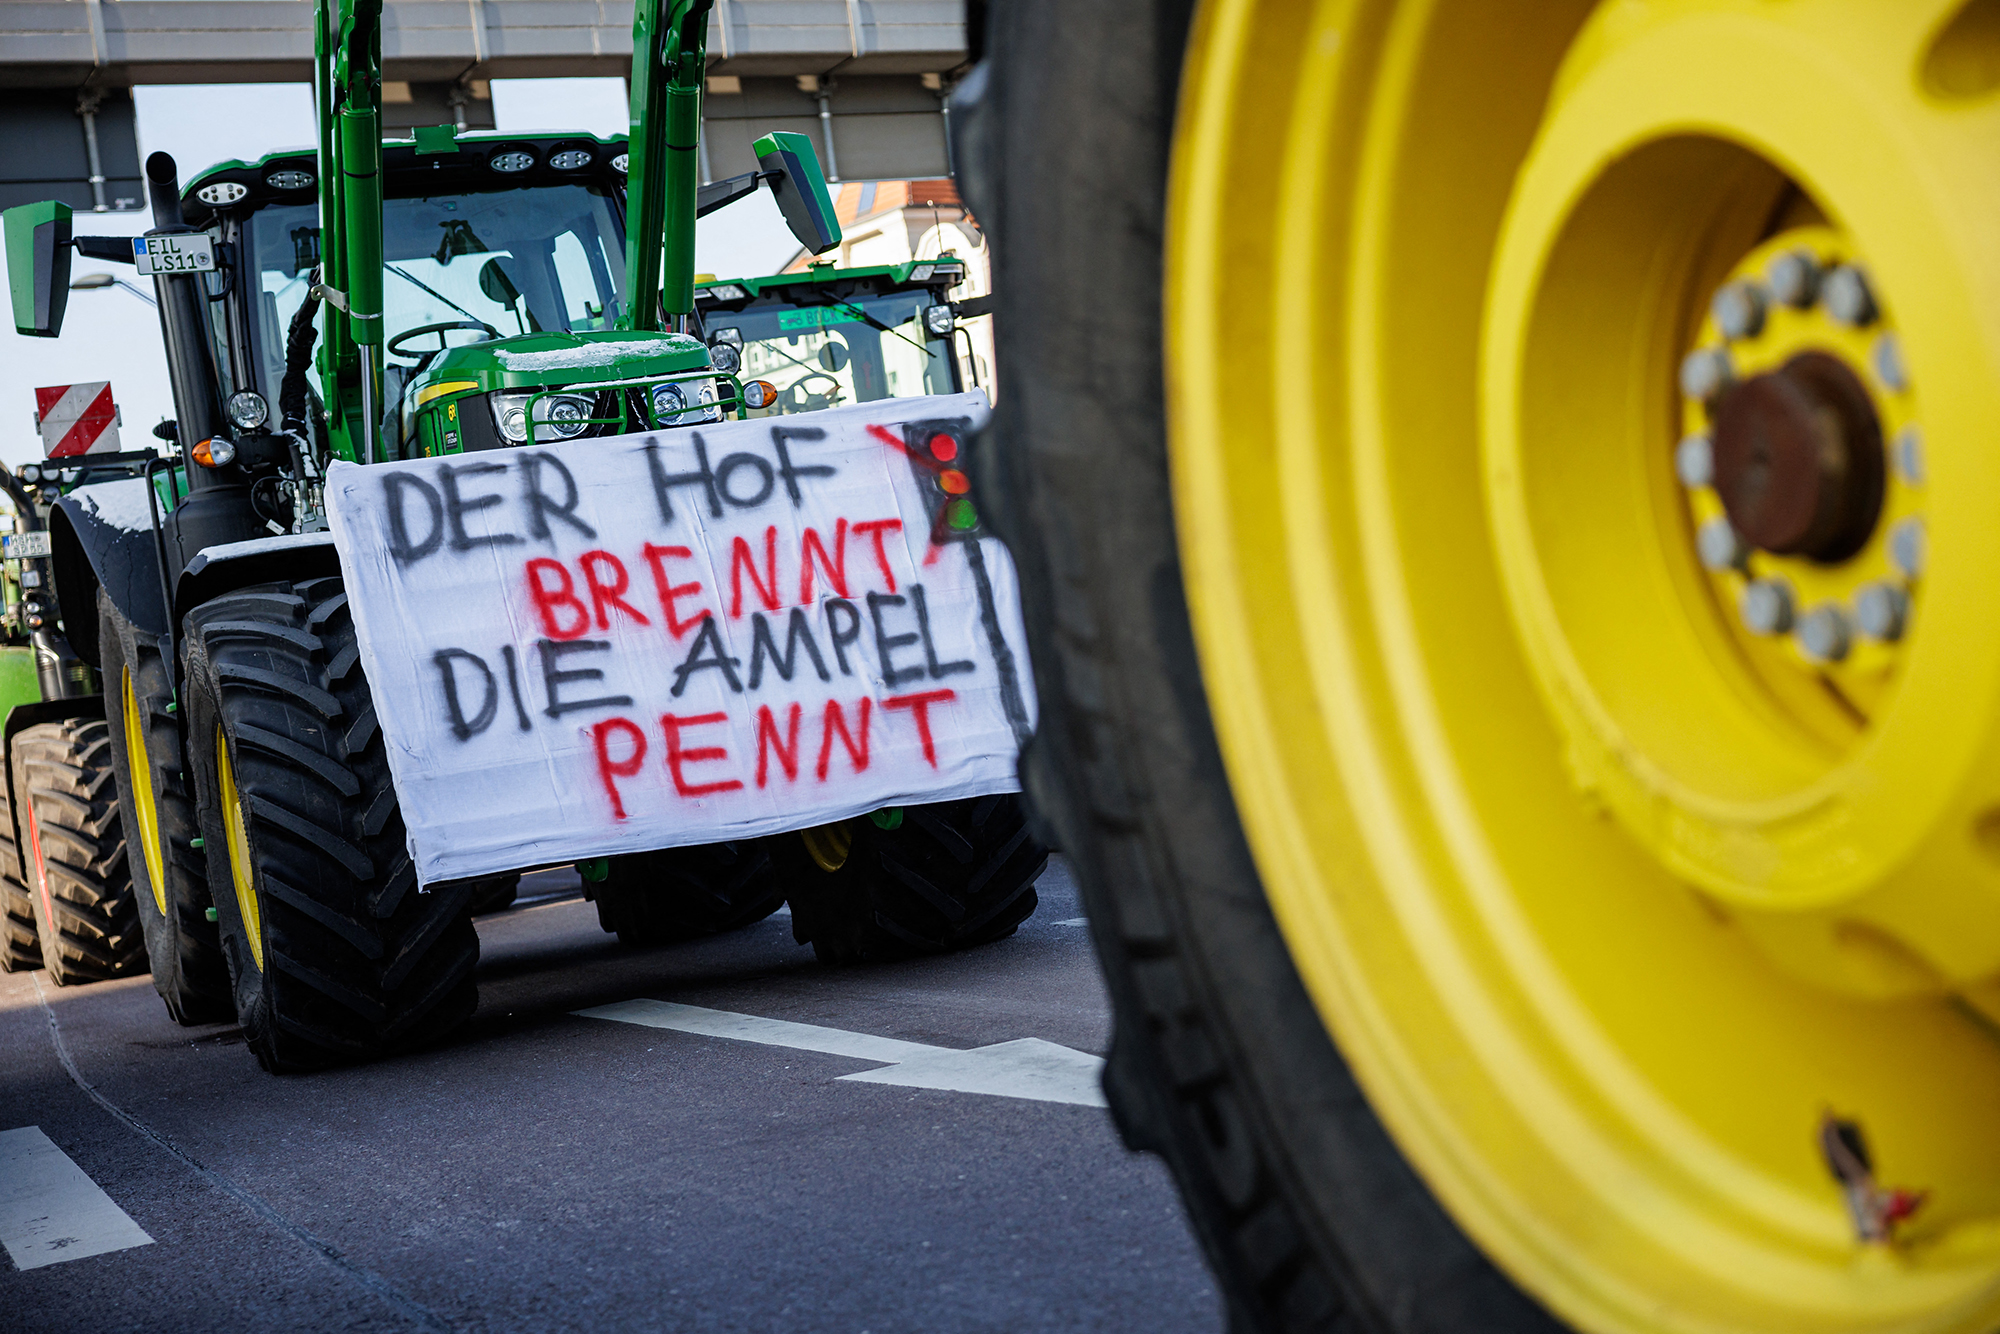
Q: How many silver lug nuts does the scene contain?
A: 12